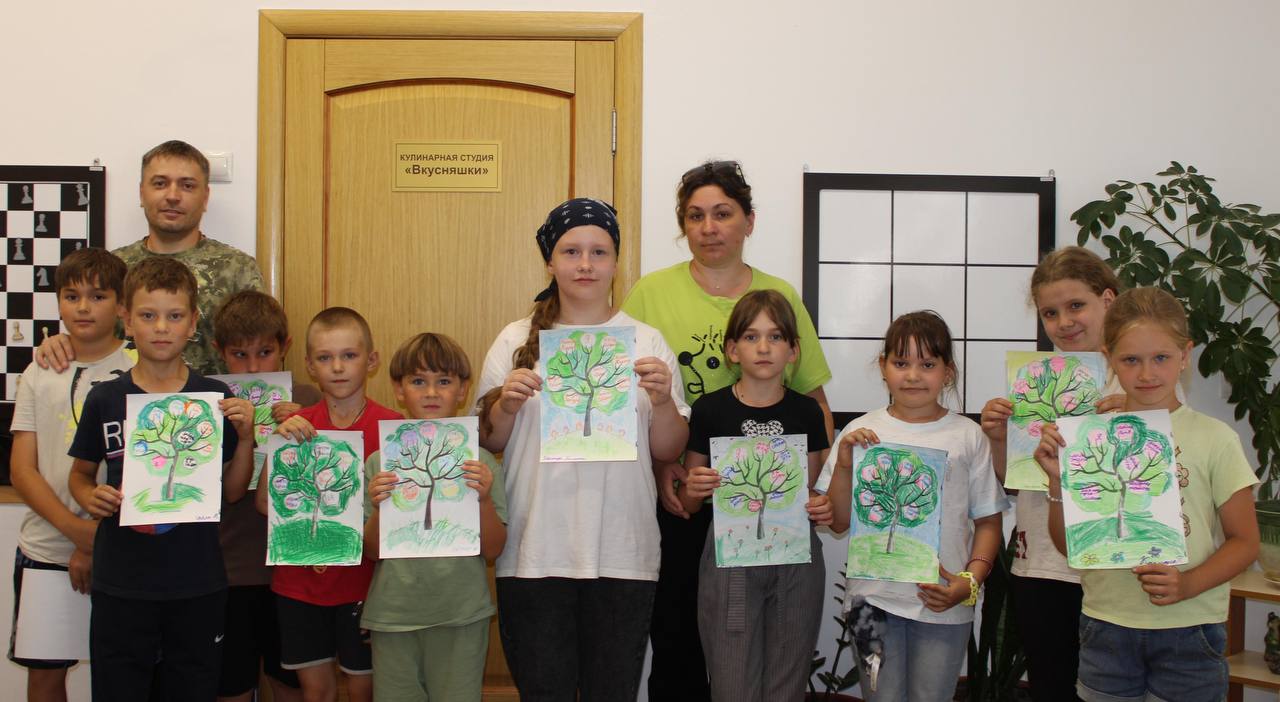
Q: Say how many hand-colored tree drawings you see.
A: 9